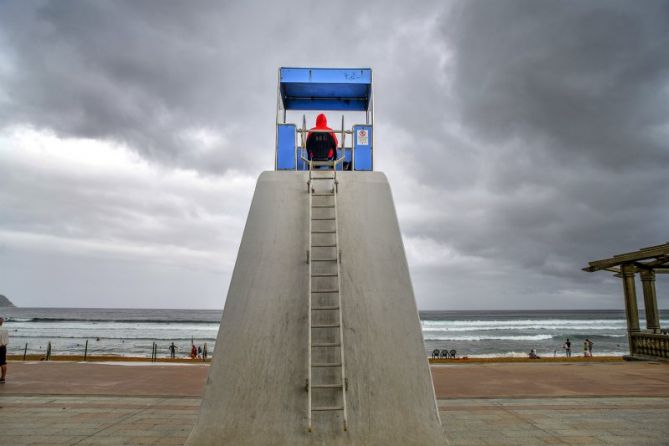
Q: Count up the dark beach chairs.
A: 3